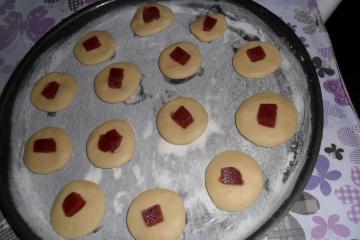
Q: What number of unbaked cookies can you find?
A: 14